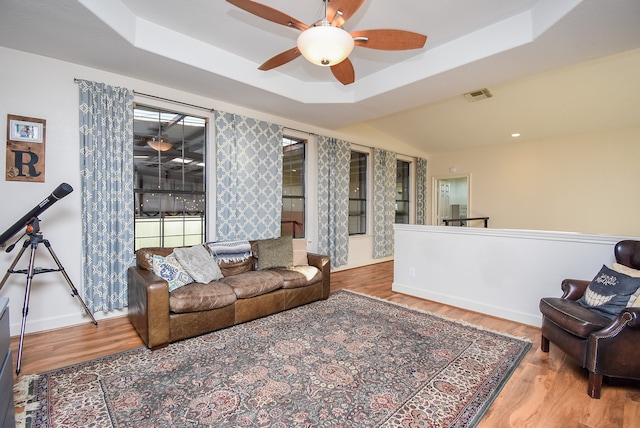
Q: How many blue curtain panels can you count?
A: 5